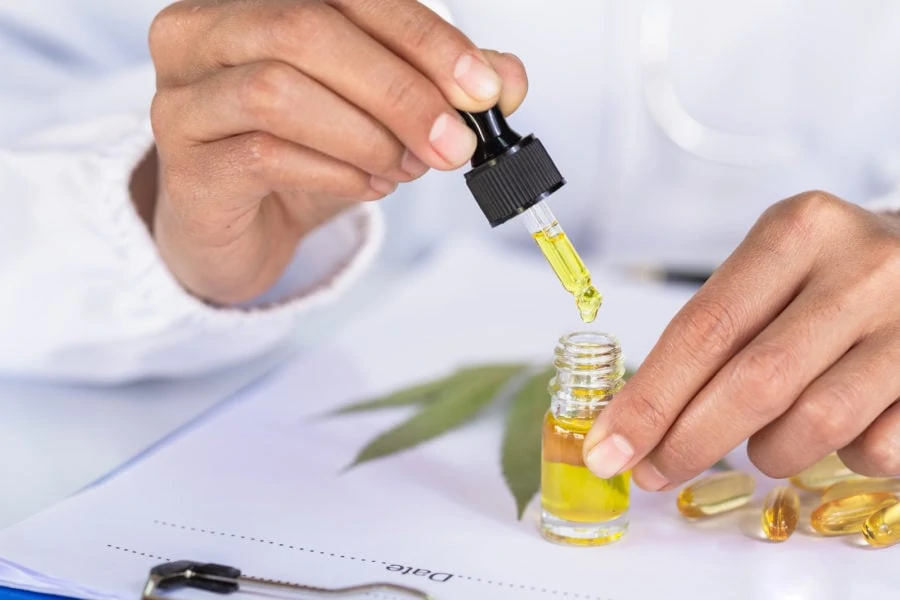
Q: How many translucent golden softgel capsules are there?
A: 6